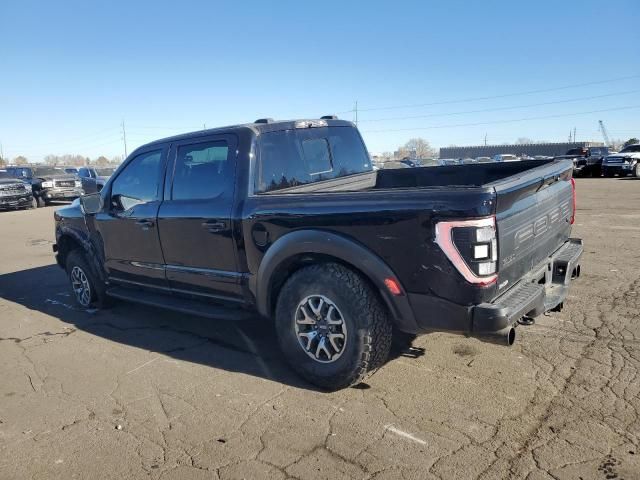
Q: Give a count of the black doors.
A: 2